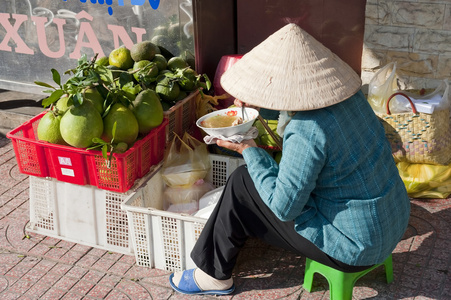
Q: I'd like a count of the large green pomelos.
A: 6